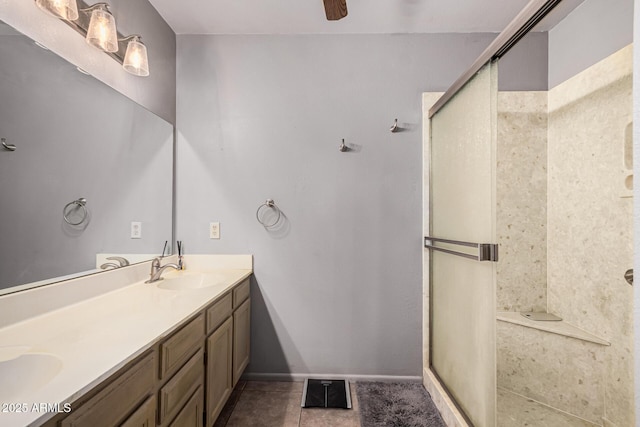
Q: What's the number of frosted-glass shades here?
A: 3